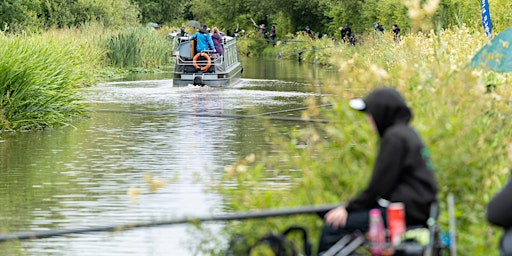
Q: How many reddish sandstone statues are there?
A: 0